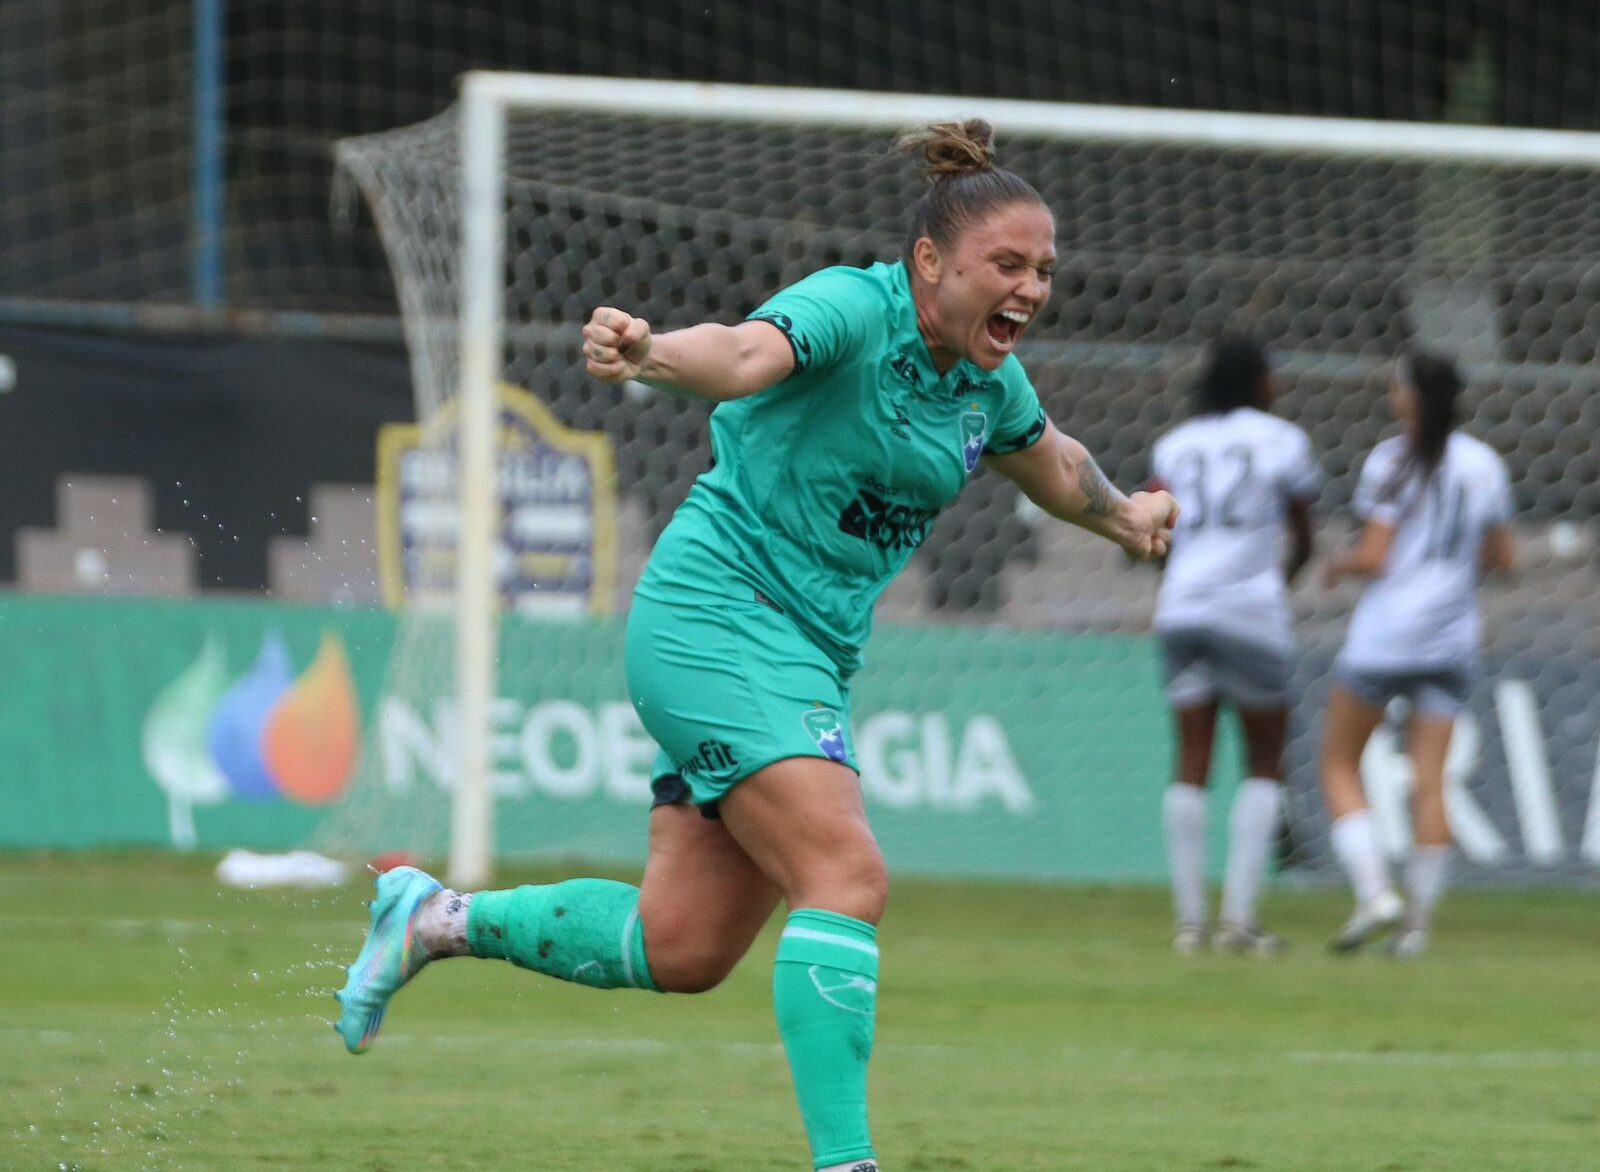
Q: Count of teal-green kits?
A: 1